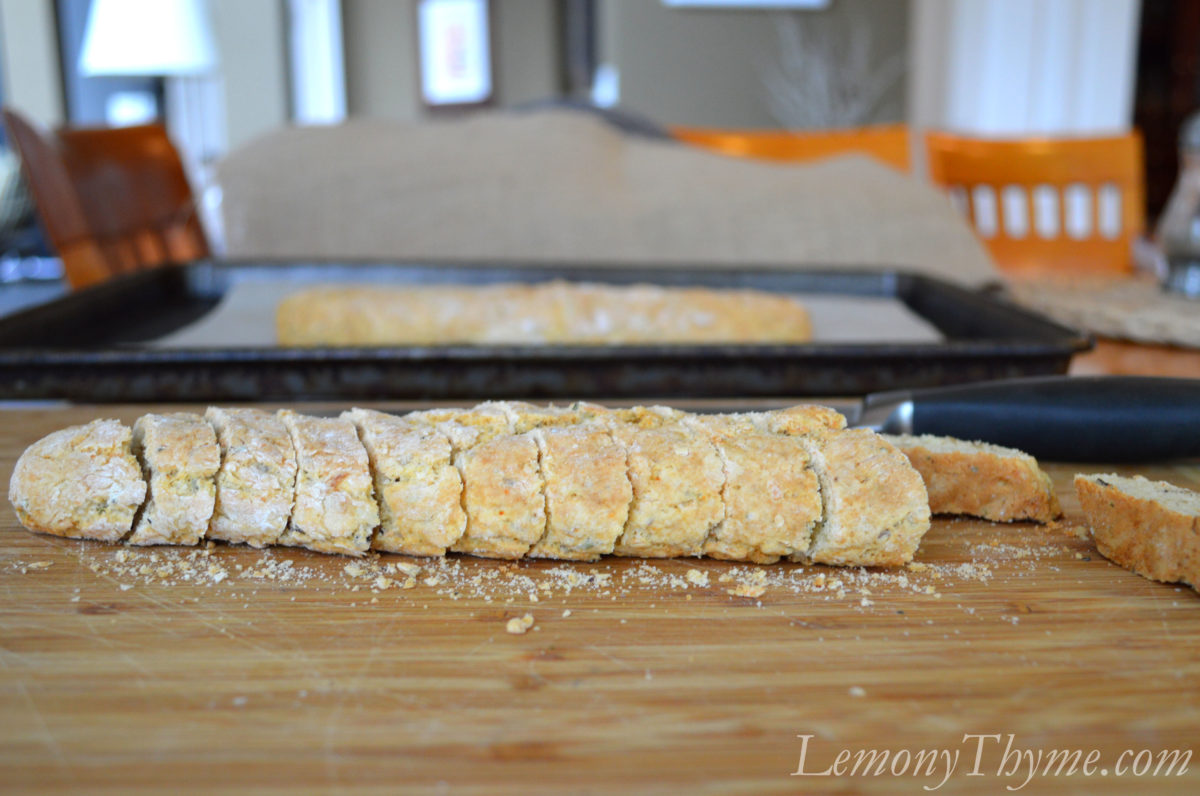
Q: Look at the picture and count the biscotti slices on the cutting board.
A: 12